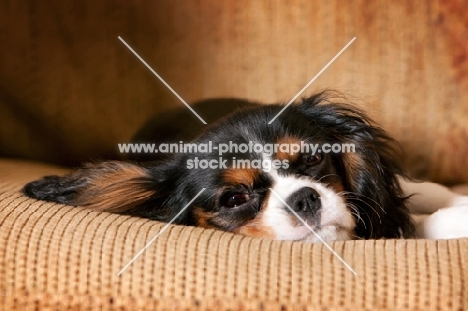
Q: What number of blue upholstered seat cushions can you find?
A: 0